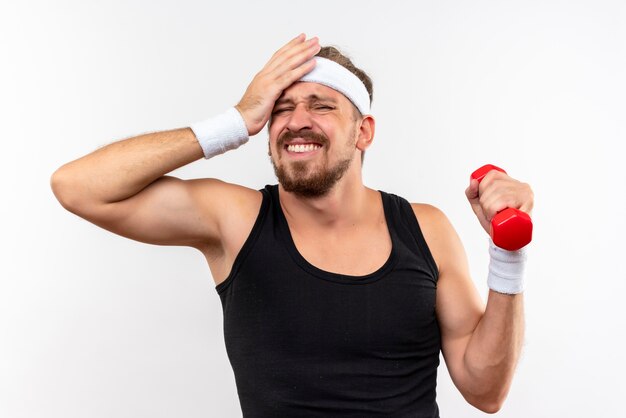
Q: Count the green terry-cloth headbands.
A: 0